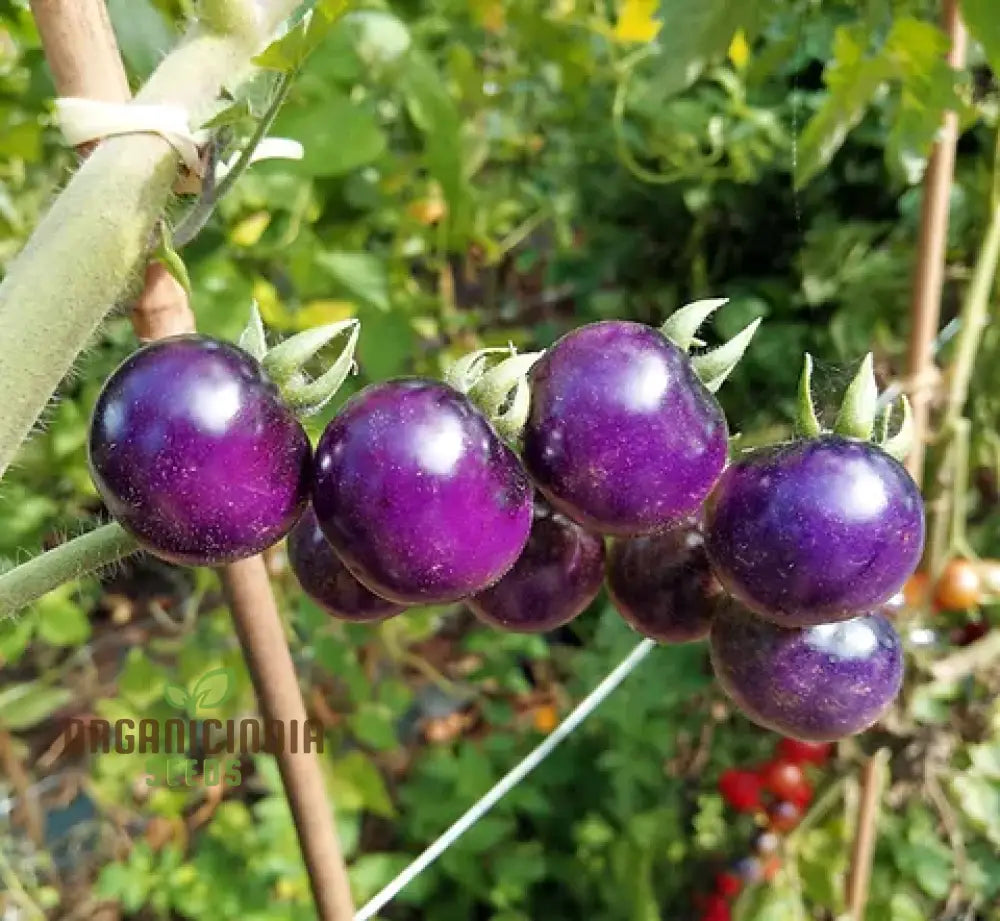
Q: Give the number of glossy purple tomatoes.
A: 8